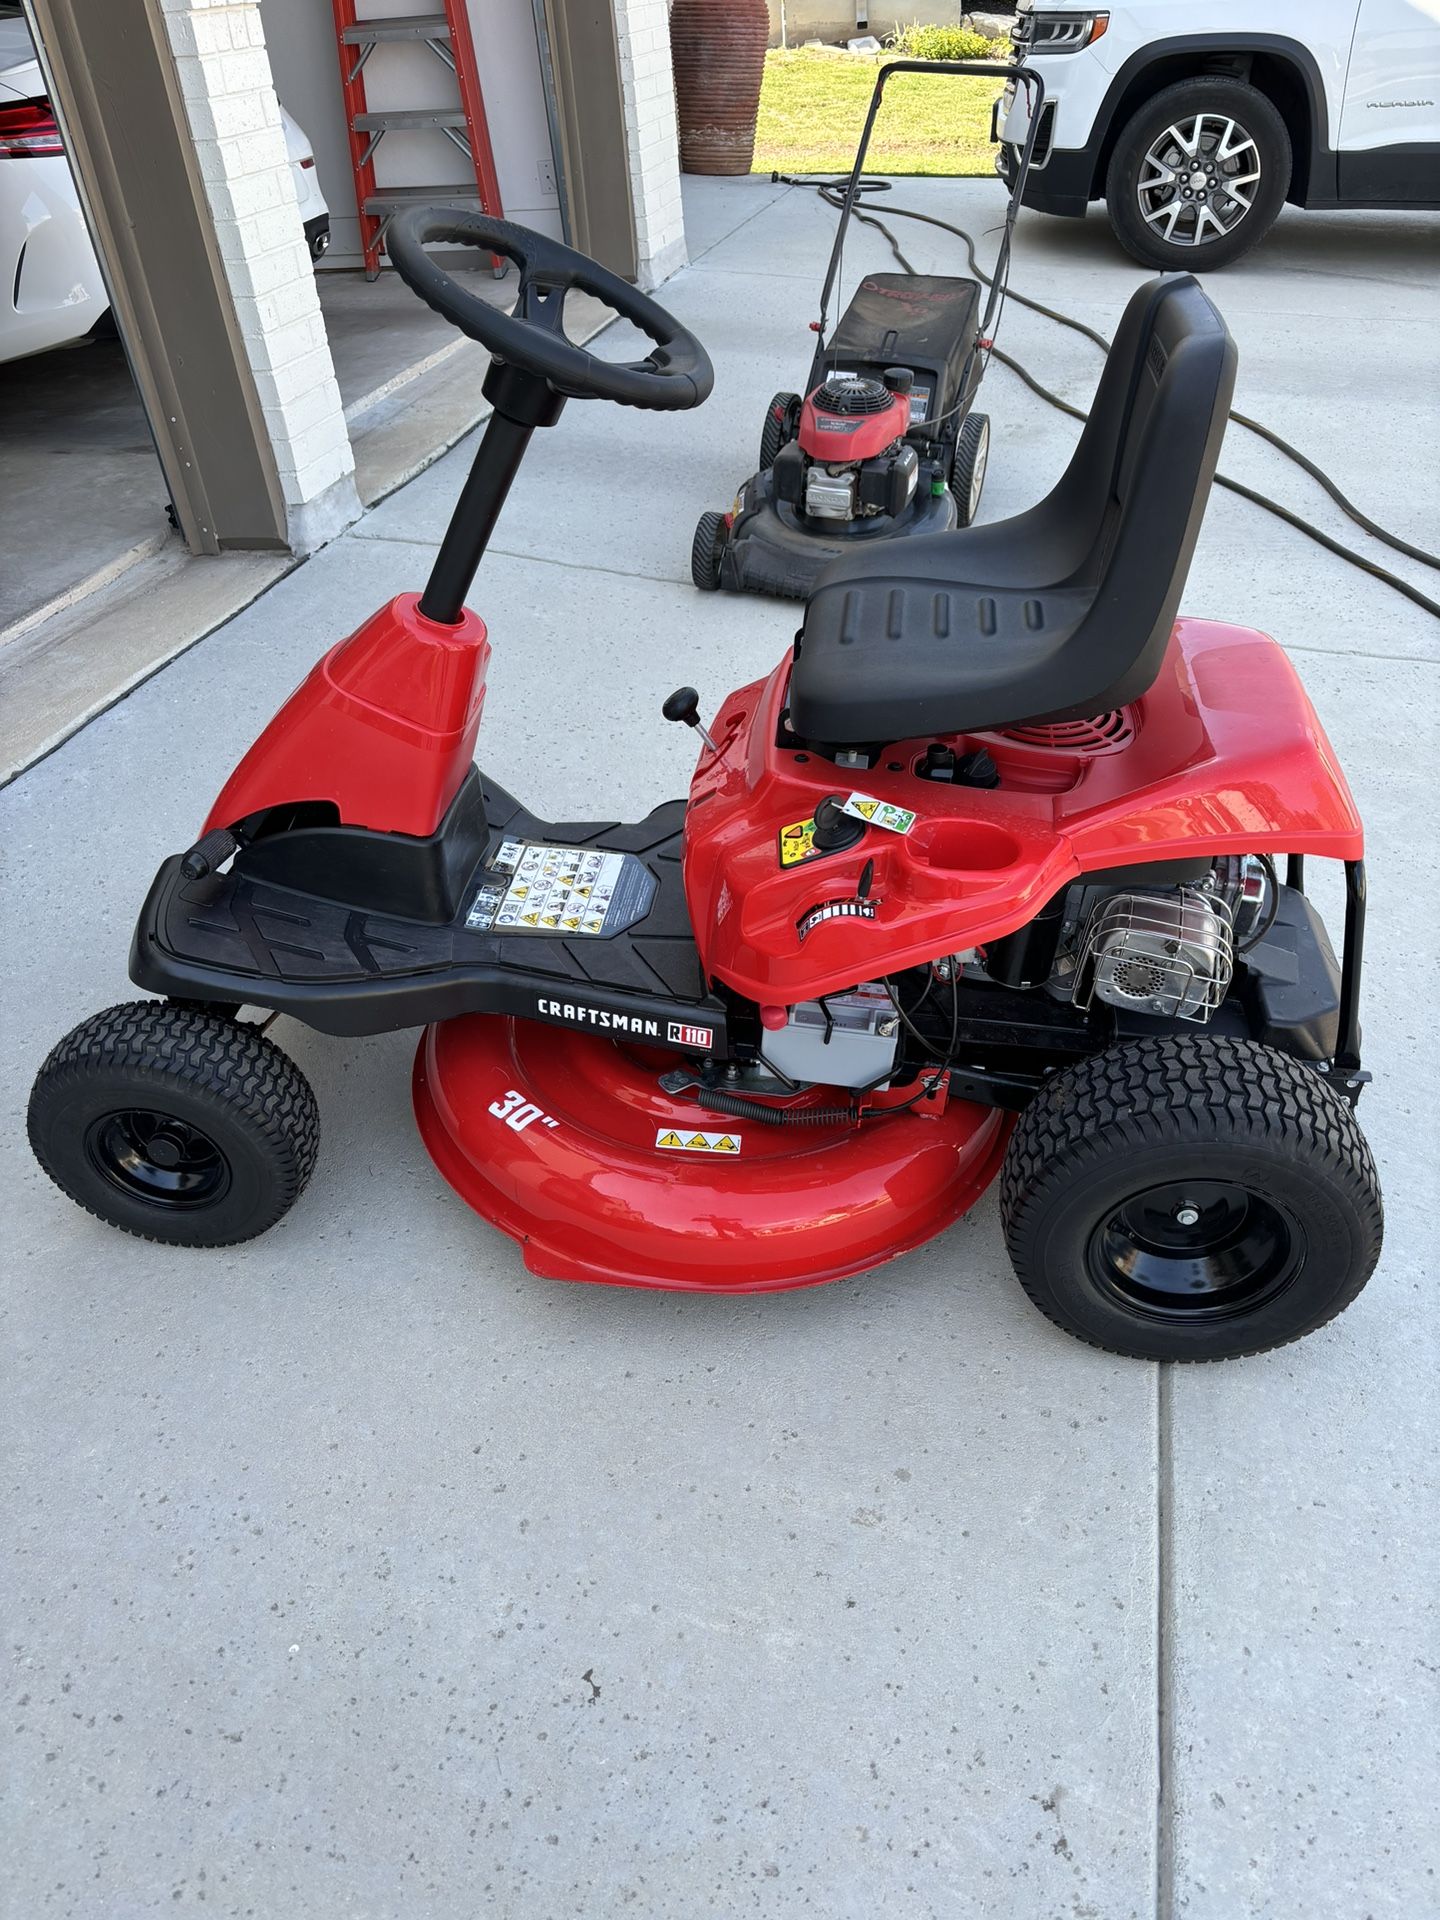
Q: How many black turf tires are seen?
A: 2